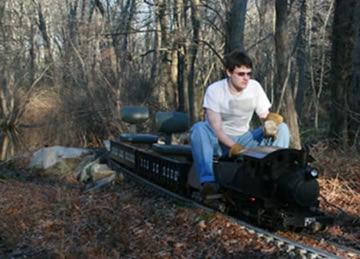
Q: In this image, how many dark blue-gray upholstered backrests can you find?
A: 2